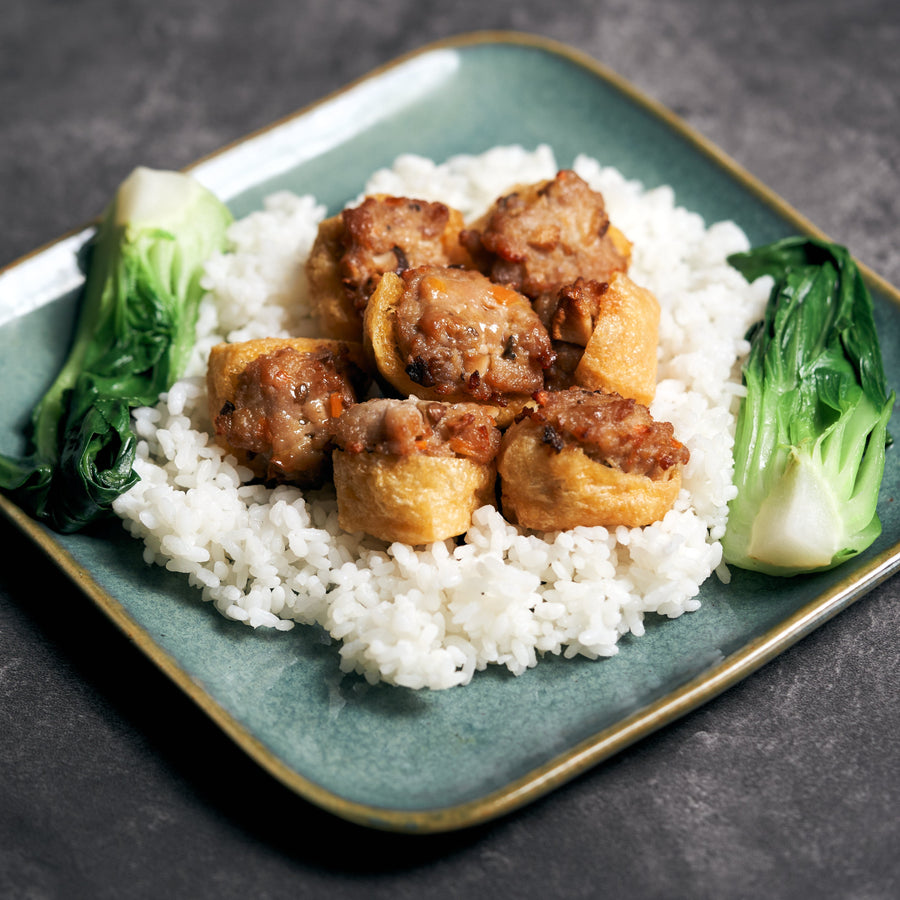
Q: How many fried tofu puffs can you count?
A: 7